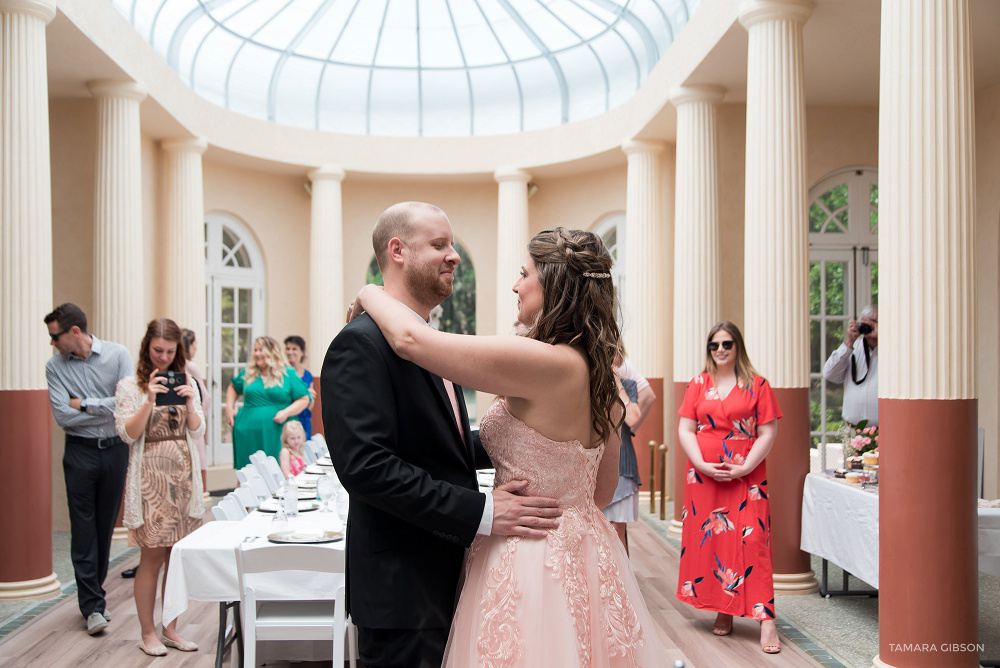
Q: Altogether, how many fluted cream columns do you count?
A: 9